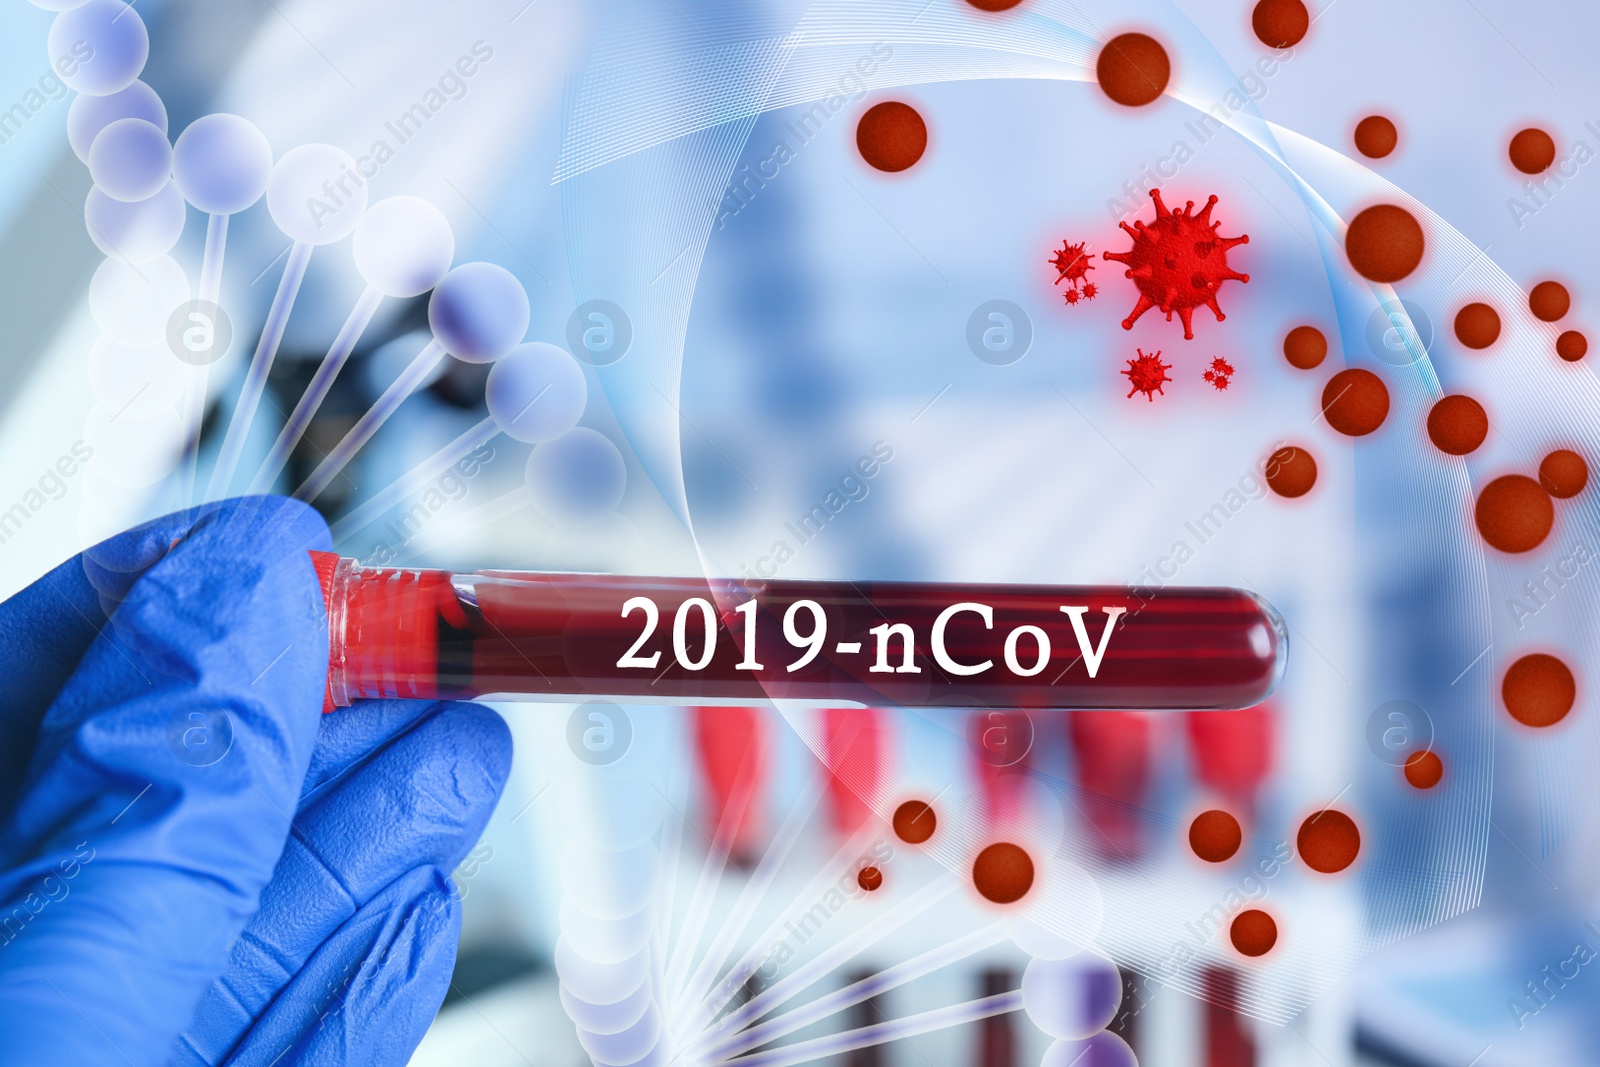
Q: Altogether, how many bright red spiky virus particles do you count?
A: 9